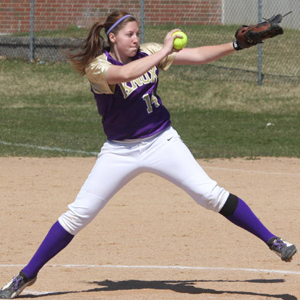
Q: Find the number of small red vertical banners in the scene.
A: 0